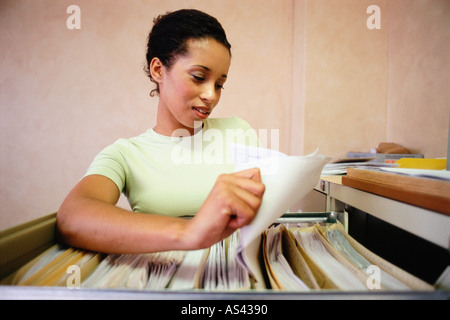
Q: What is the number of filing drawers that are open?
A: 1